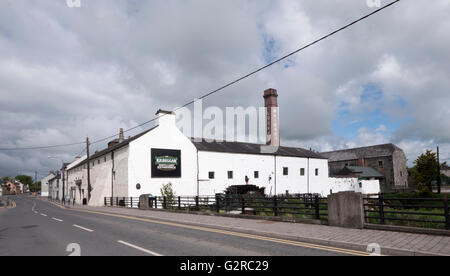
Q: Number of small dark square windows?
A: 6